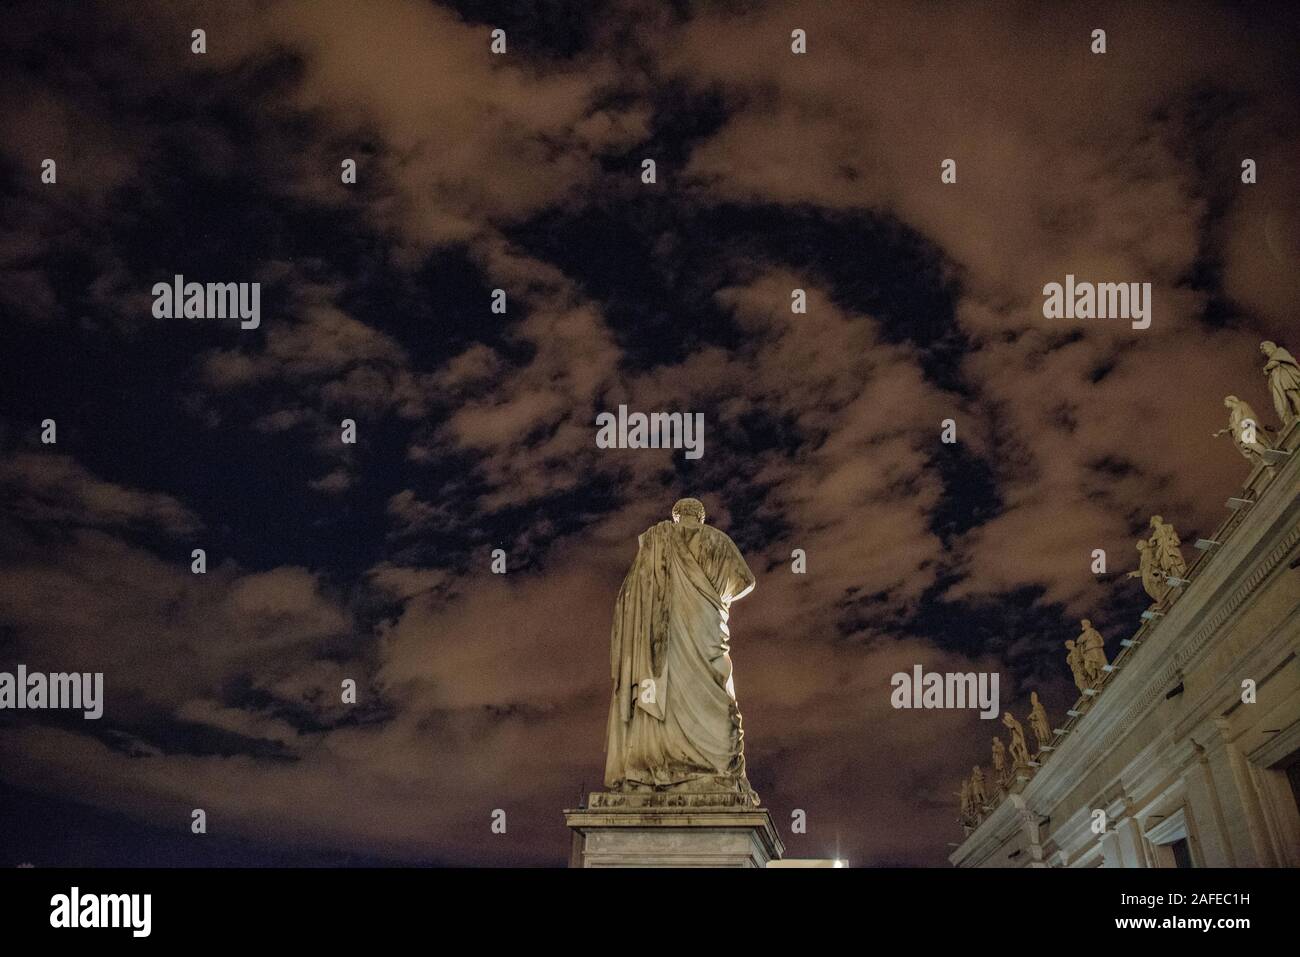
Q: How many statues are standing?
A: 12